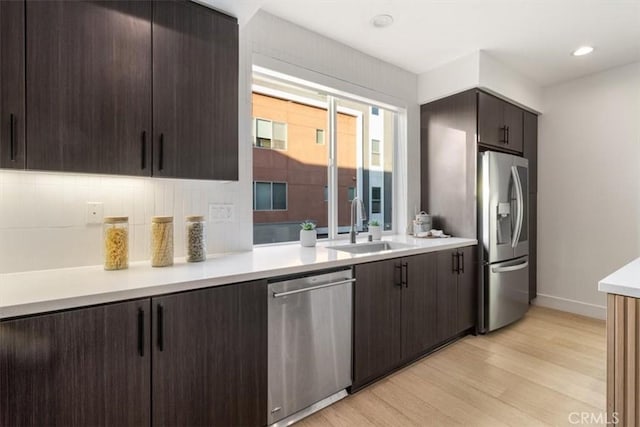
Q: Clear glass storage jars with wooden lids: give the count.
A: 3